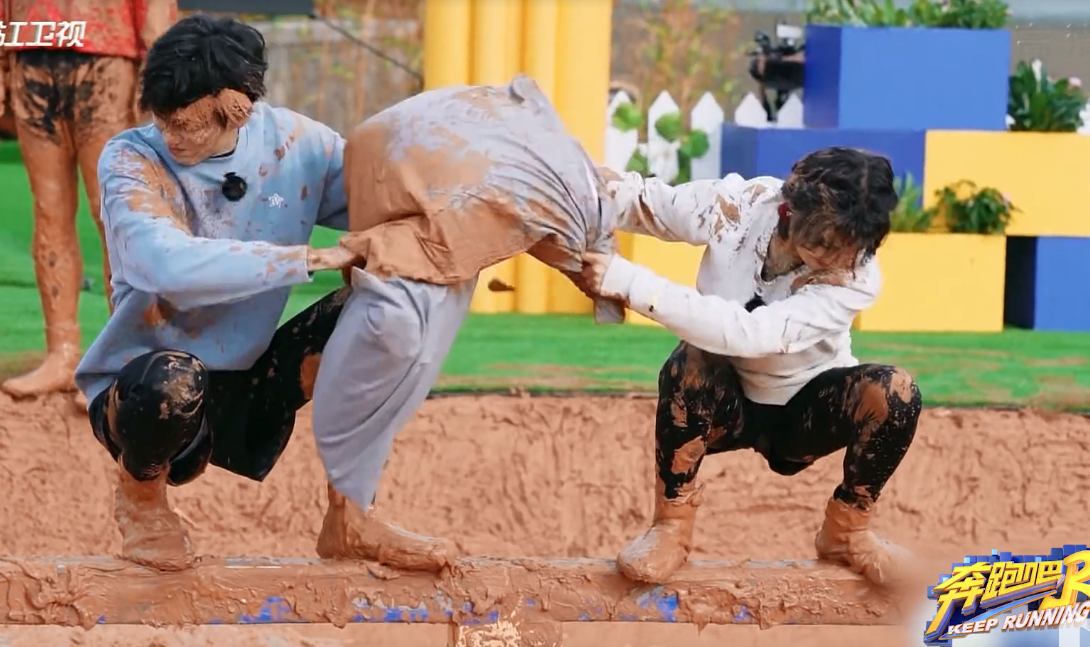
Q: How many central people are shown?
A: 2